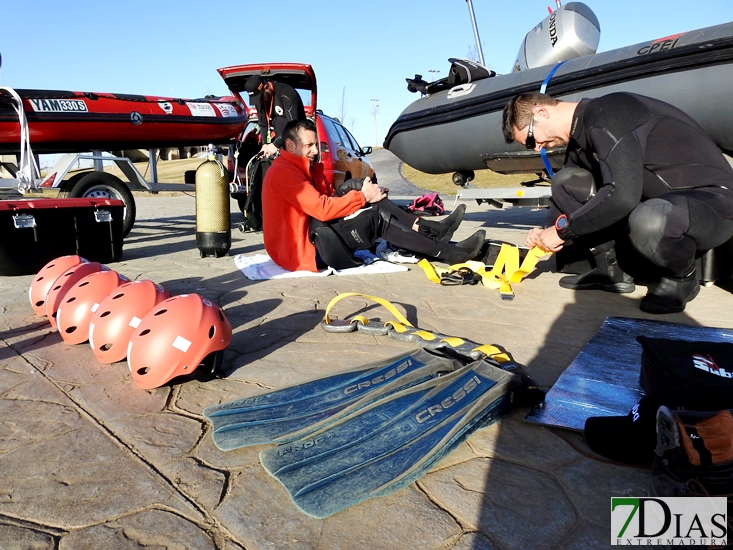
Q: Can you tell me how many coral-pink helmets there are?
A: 5